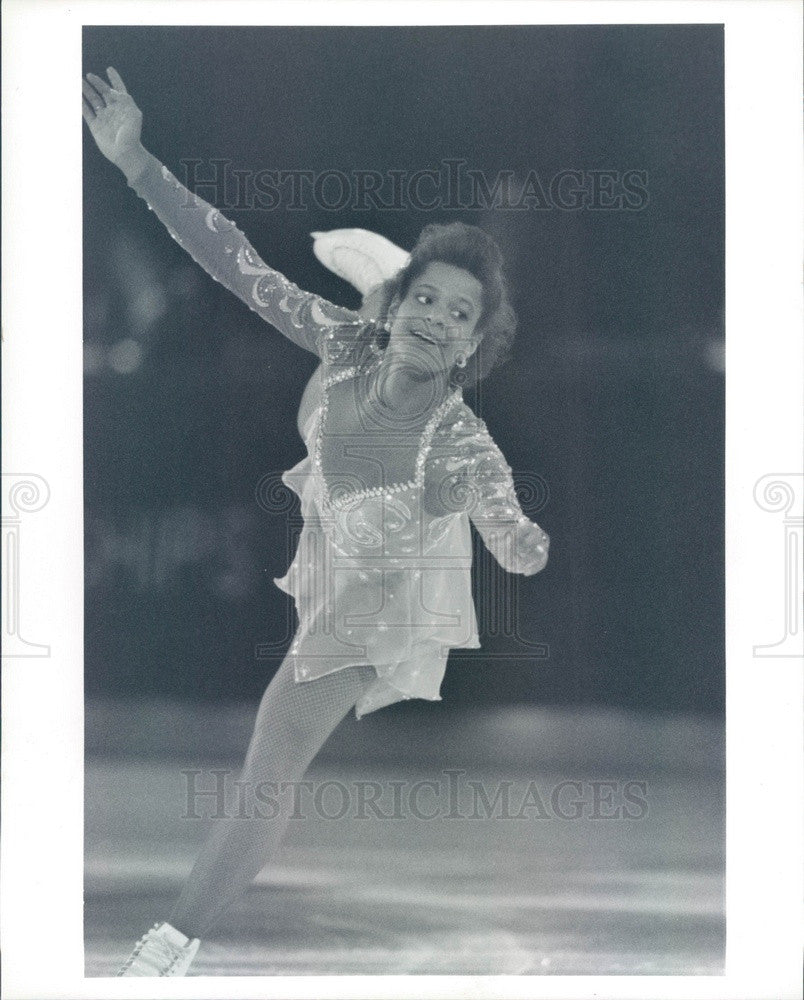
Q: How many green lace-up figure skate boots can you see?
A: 0